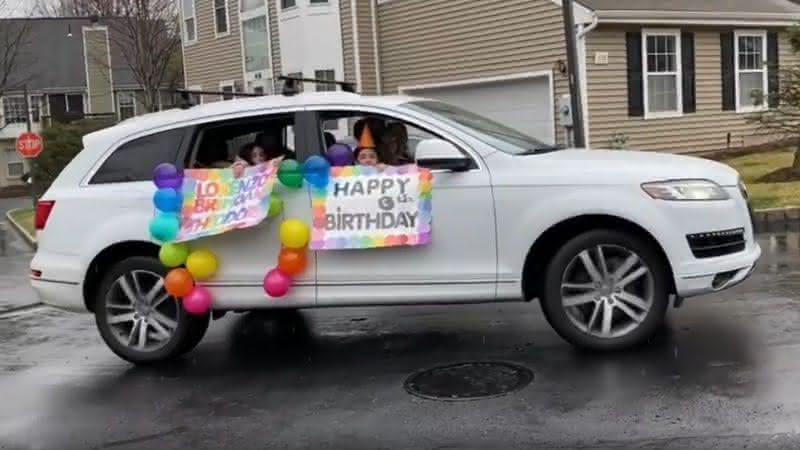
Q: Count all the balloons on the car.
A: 14